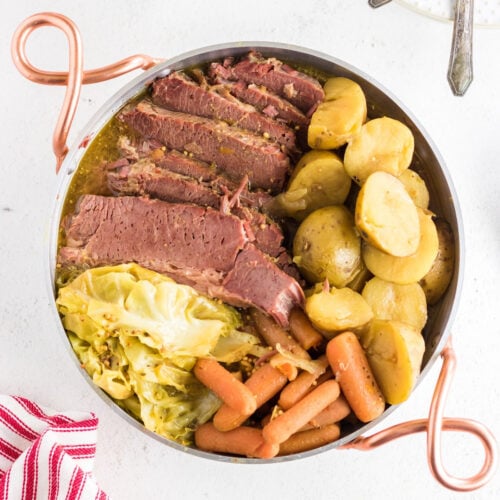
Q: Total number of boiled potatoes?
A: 11